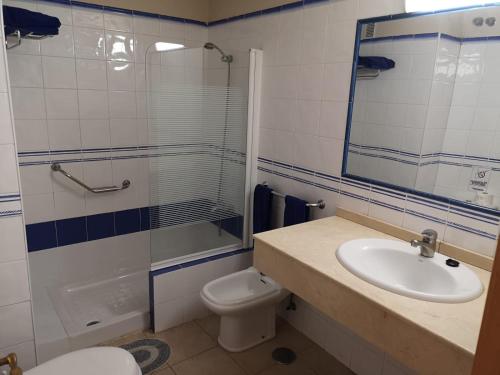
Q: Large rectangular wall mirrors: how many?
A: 1